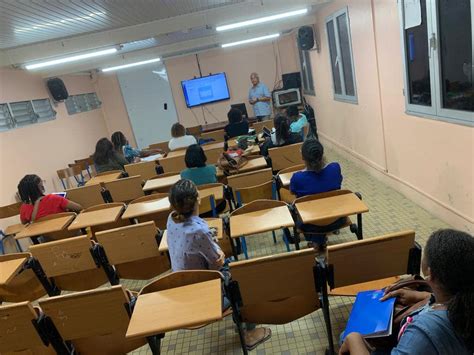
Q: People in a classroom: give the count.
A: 12